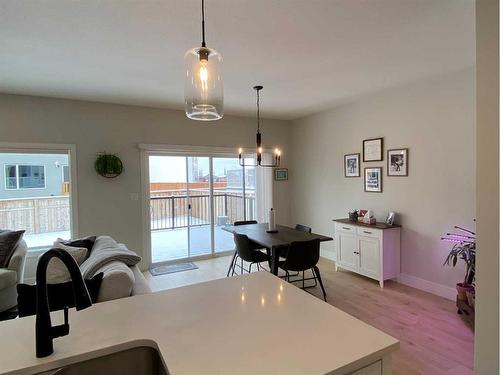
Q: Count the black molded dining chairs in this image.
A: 4